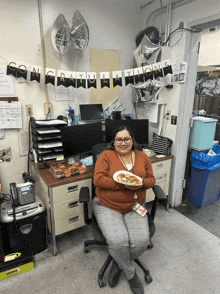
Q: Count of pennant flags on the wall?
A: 15